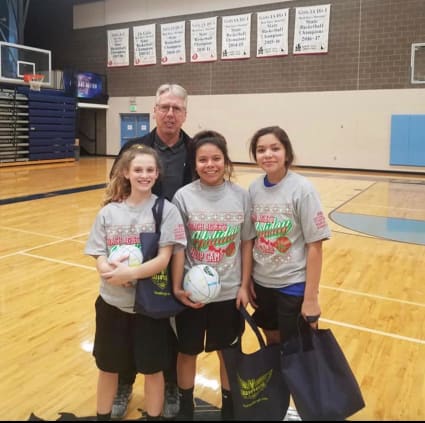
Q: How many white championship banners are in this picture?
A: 7